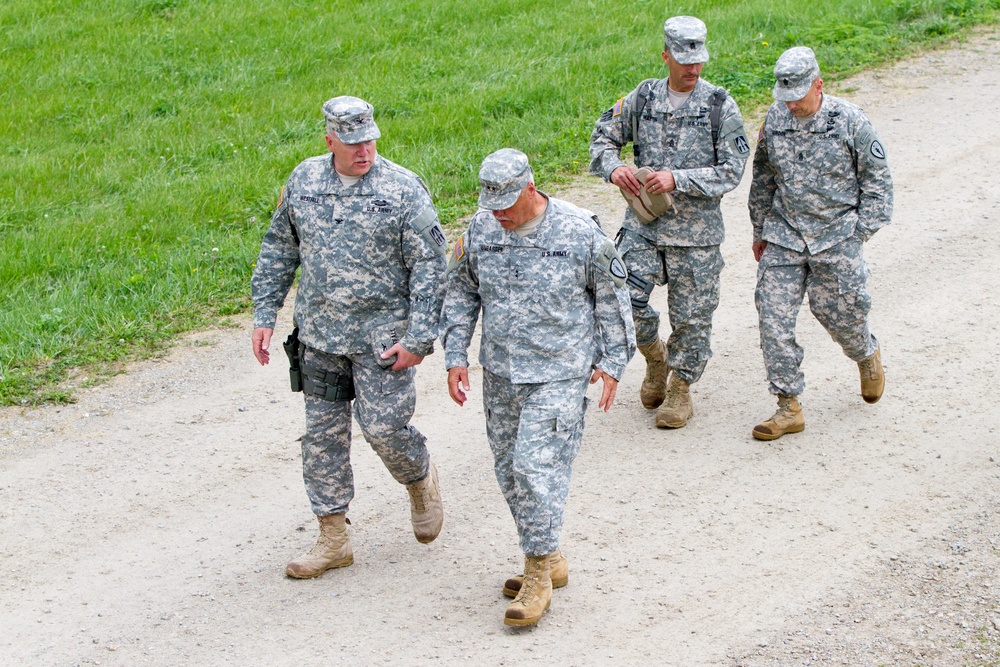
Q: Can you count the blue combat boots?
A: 0